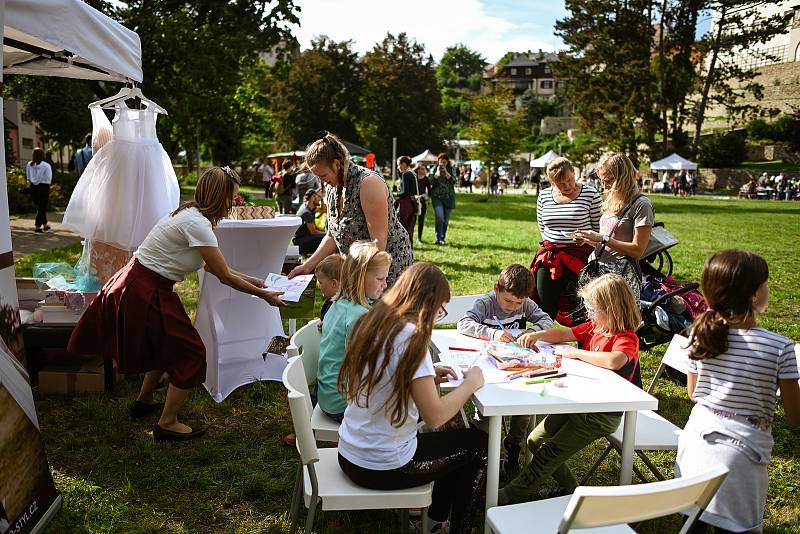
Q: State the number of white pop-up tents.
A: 4